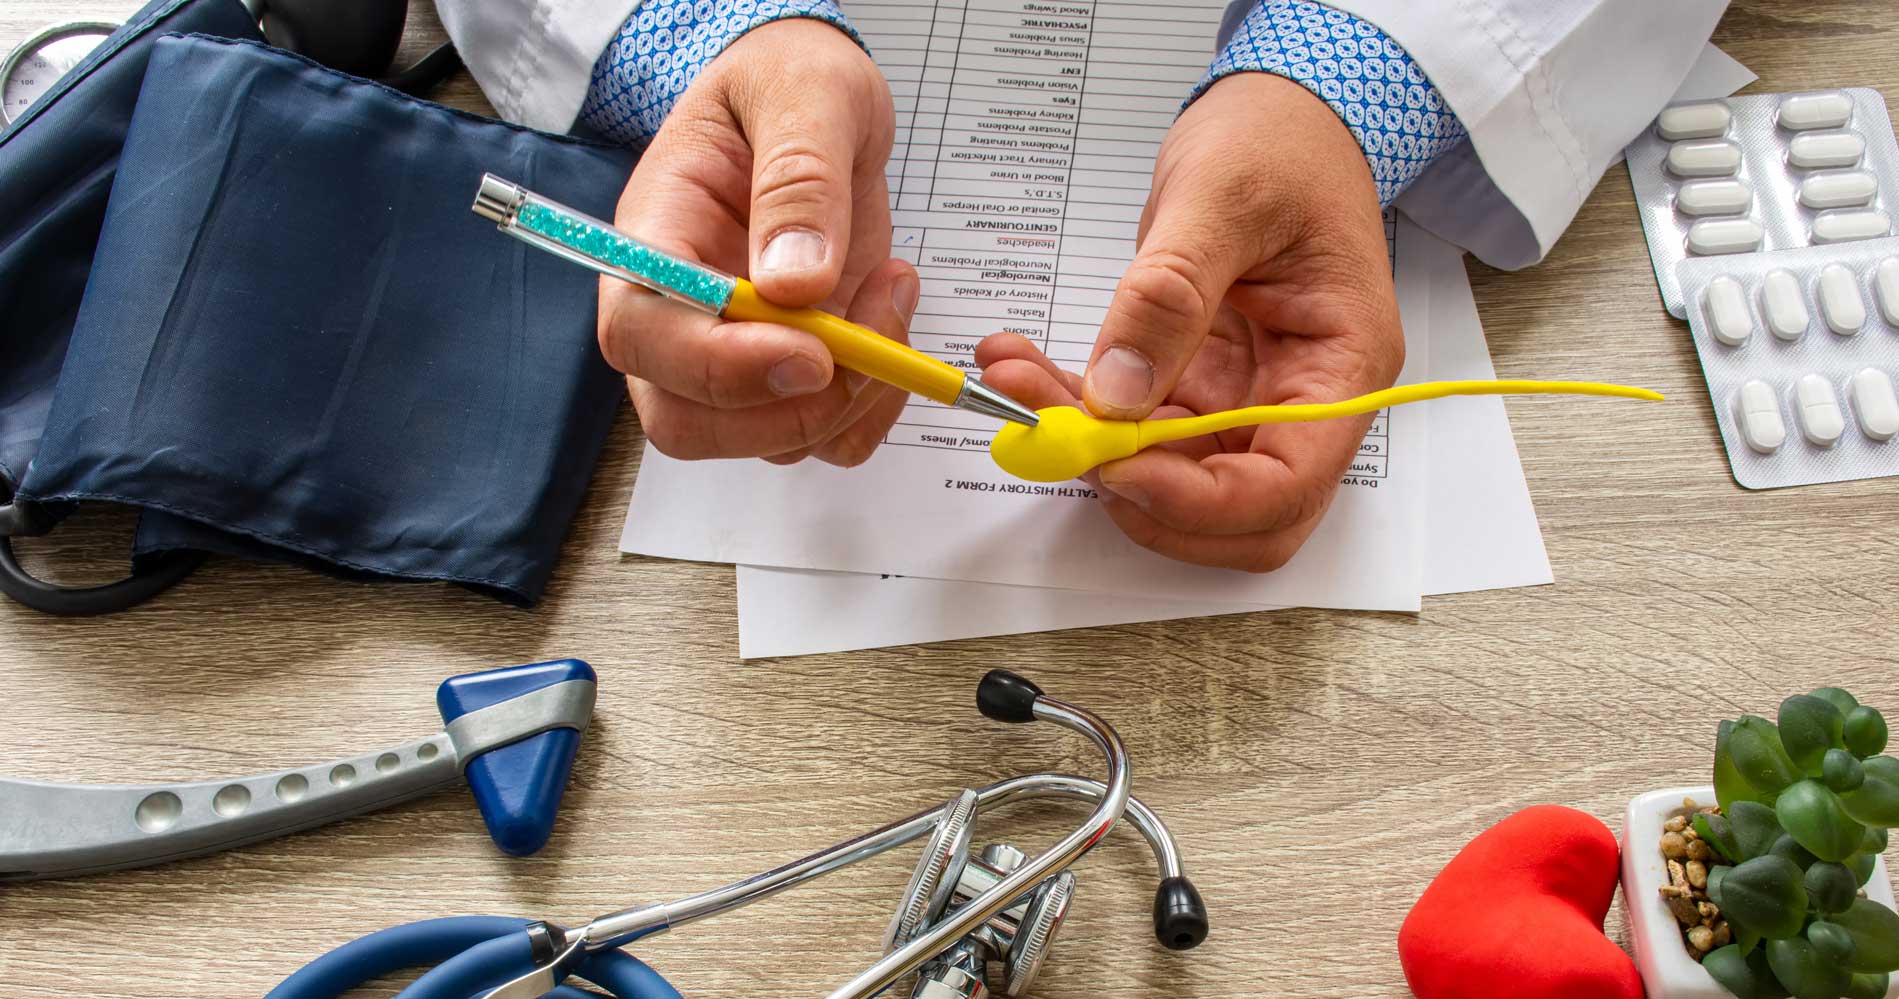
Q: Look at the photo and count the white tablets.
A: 15